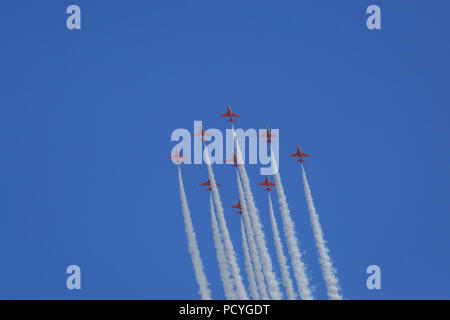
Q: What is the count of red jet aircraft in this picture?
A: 9